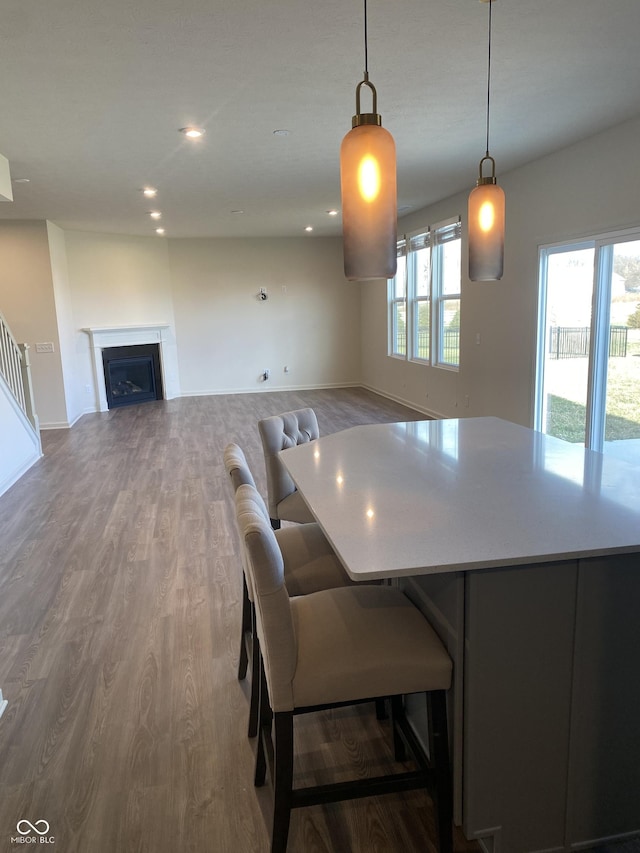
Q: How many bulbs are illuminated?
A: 8